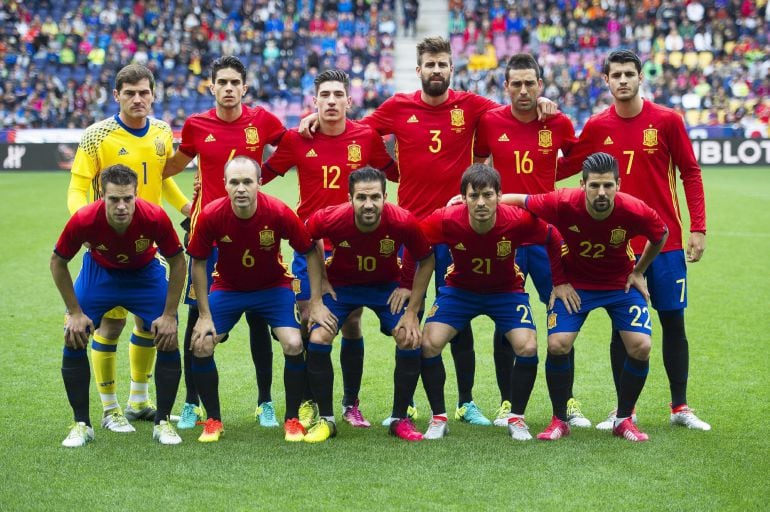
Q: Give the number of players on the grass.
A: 11